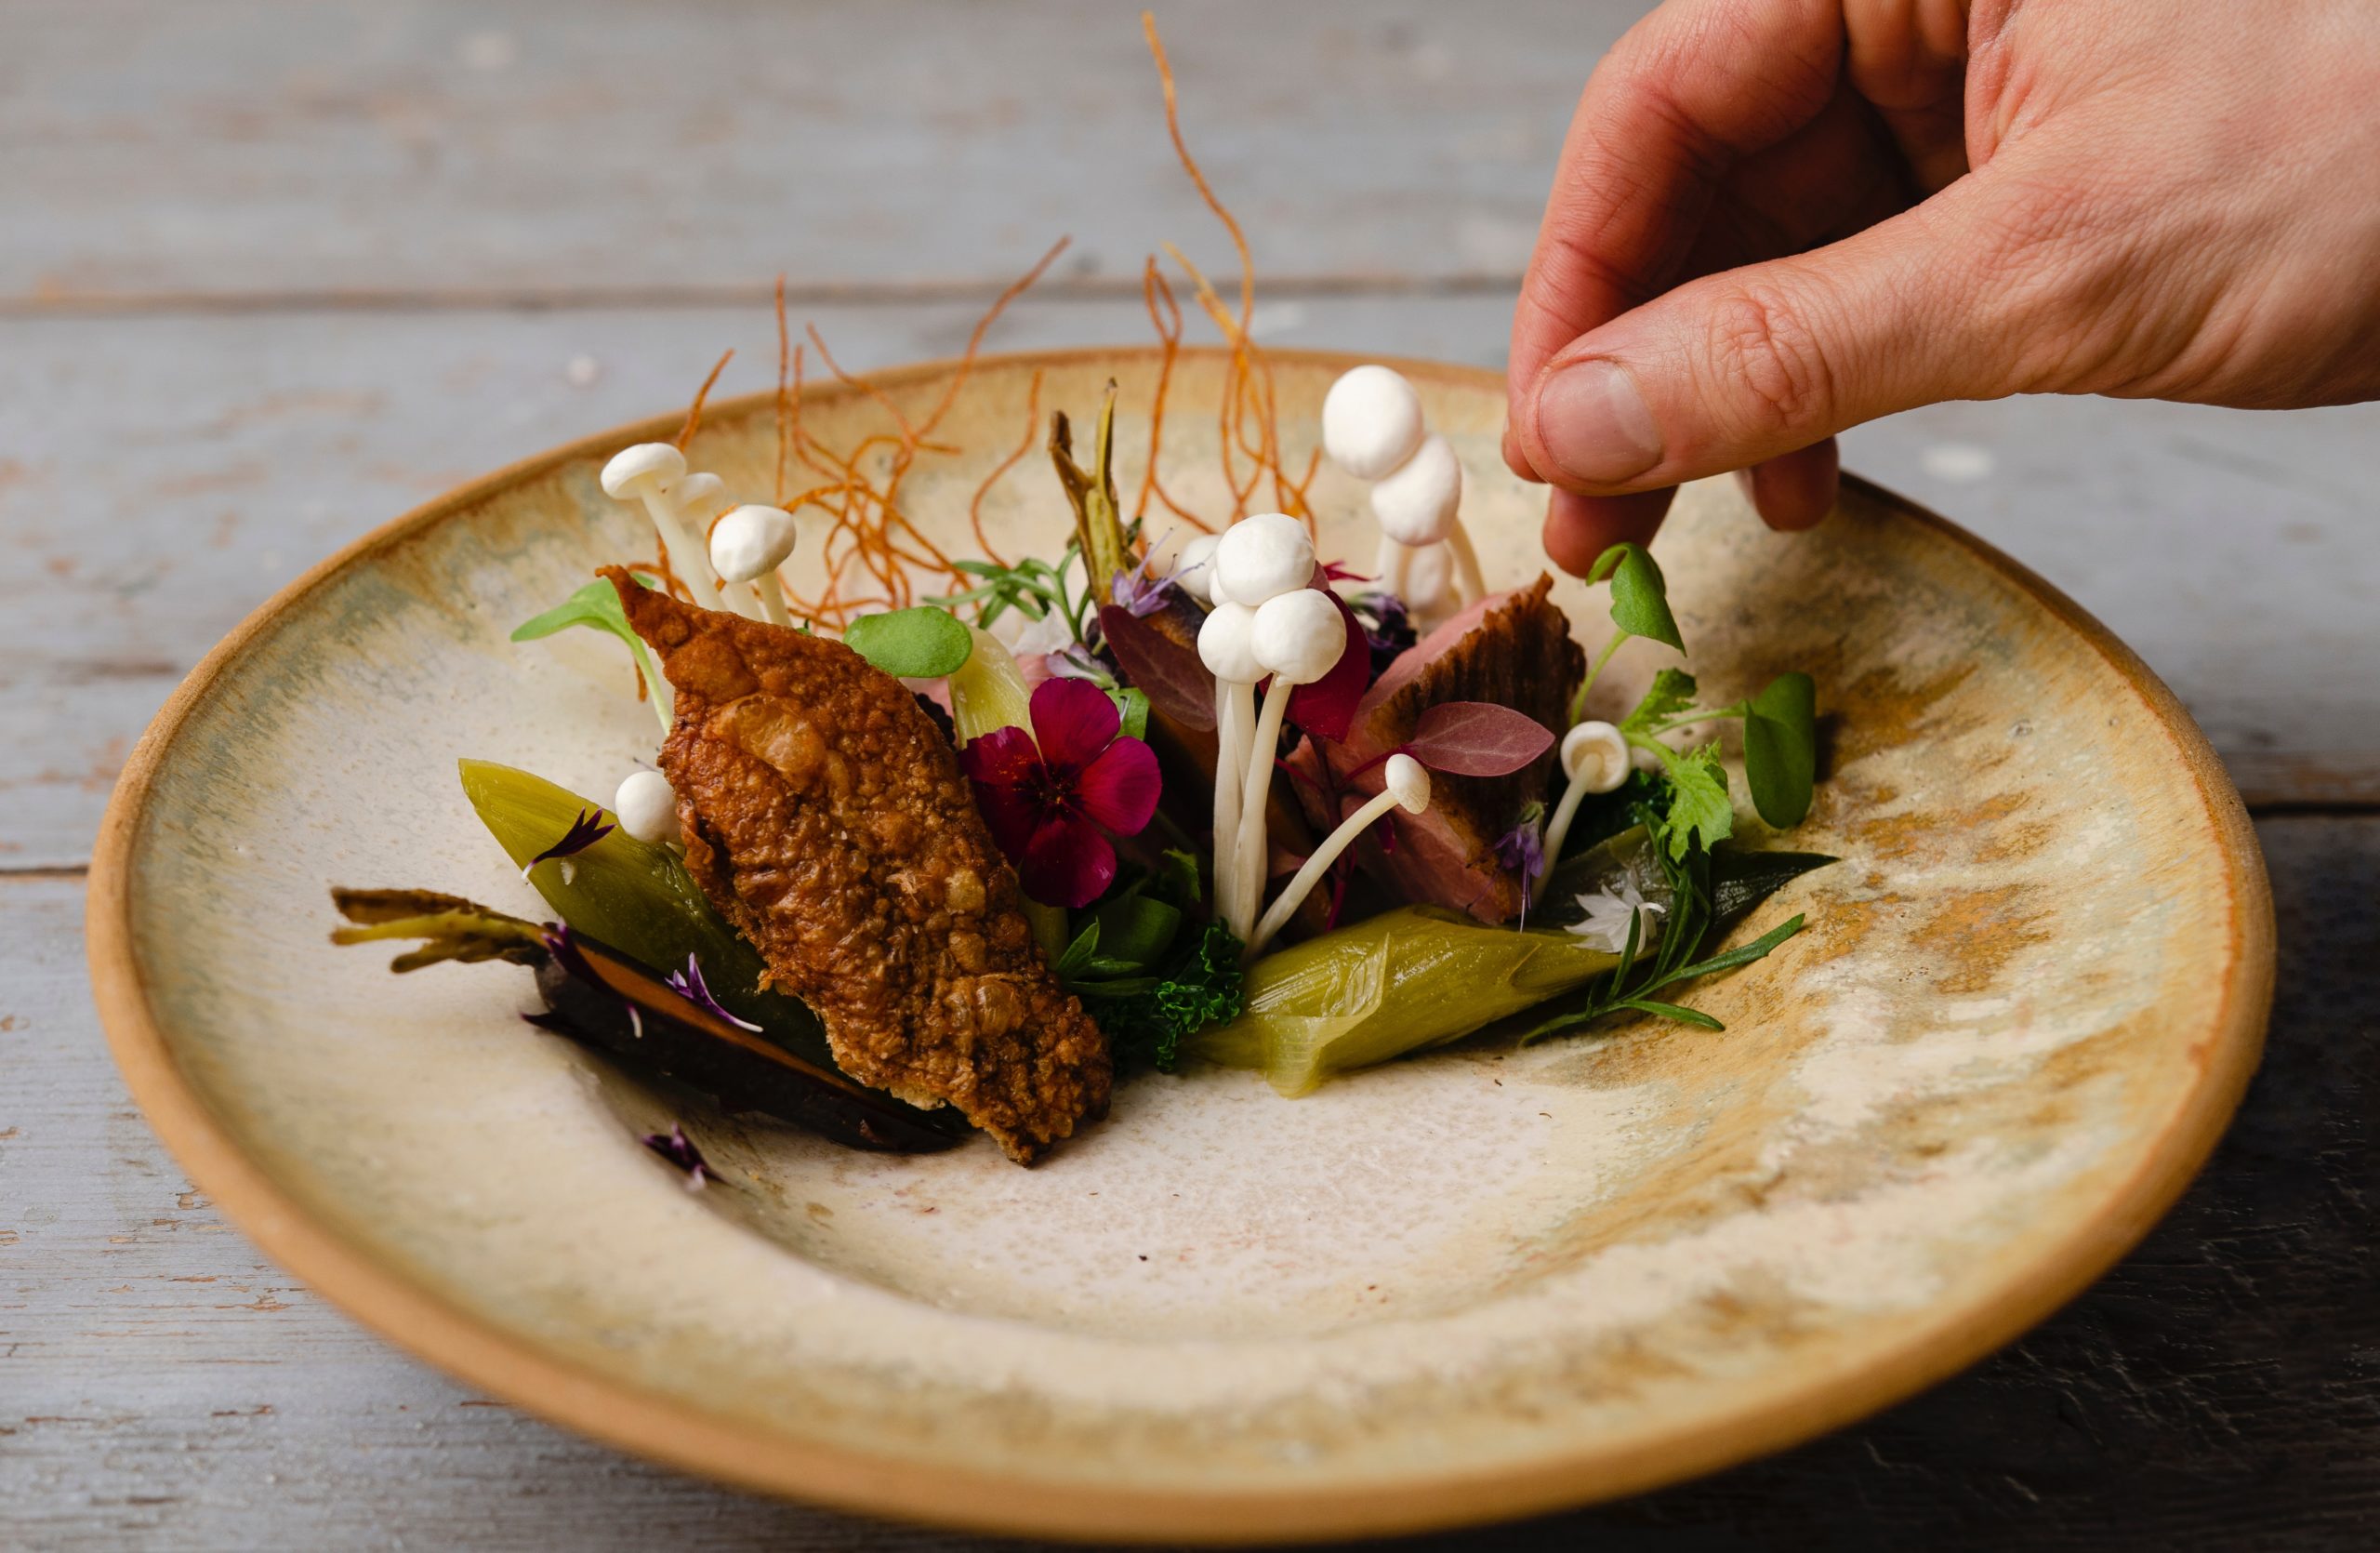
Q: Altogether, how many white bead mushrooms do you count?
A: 14